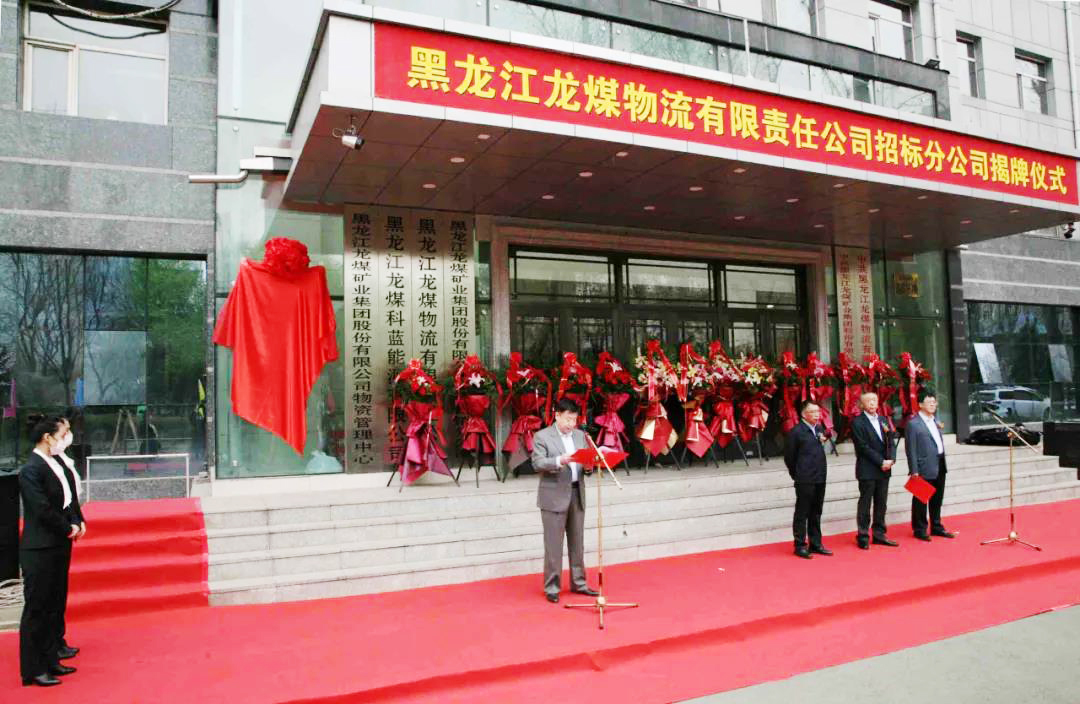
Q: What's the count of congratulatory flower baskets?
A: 14